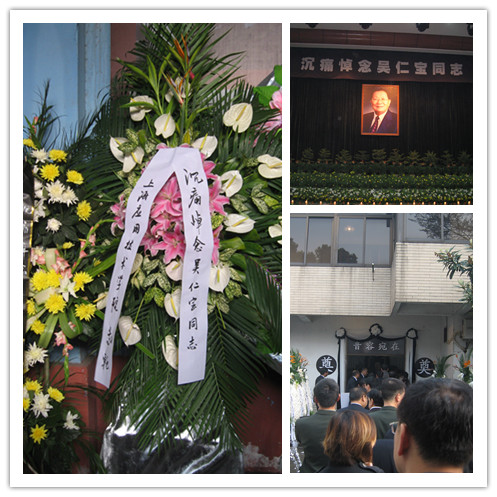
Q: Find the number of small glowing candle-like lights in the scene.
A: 15